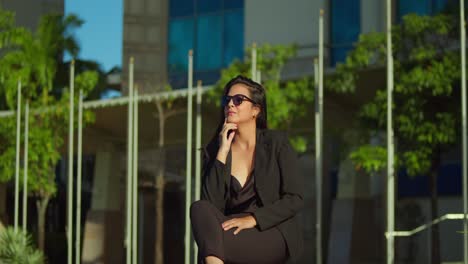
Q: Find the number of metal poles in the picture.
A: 14